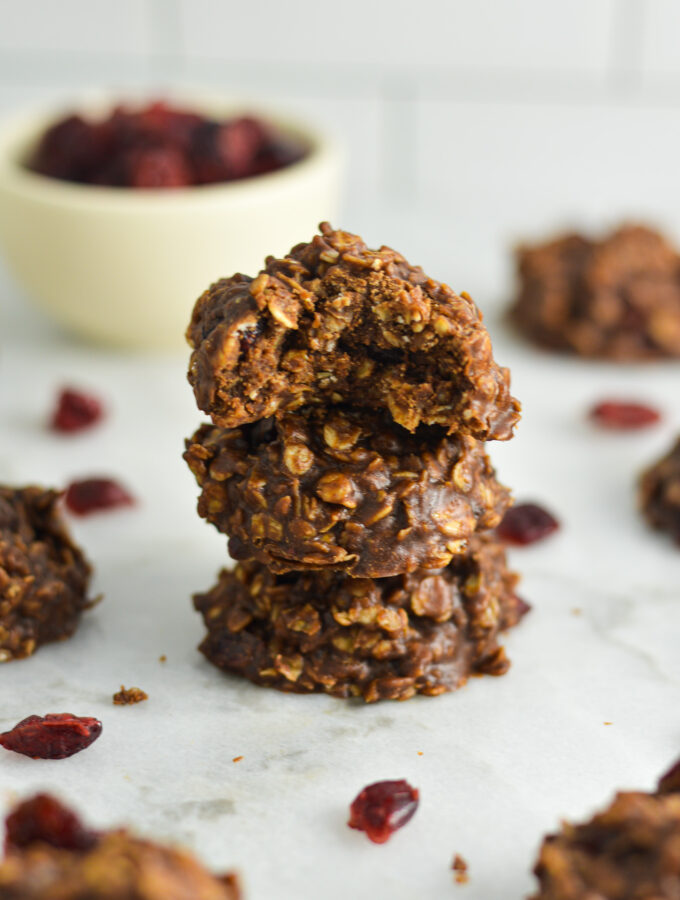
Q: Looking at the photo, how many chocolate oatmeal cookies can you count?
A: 8